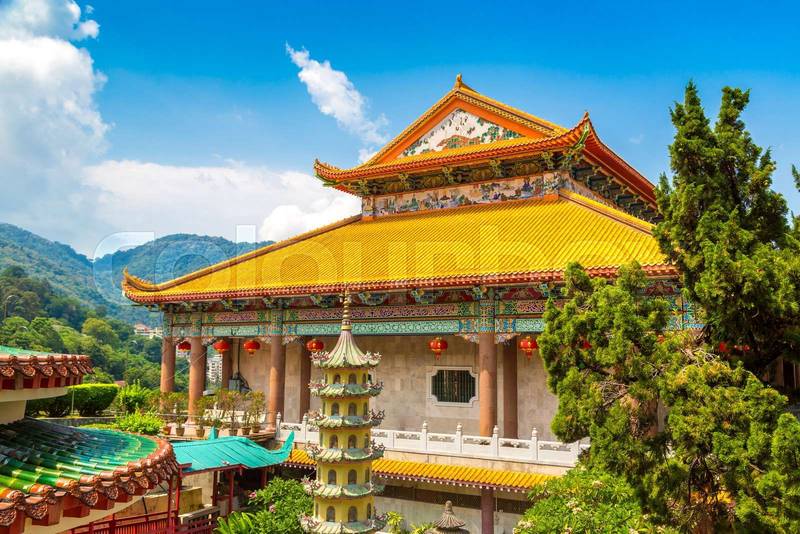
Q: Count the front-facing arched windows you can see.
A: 10